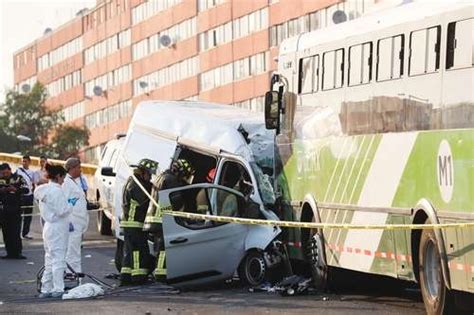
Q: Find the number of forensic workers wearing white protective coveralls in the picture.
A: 2